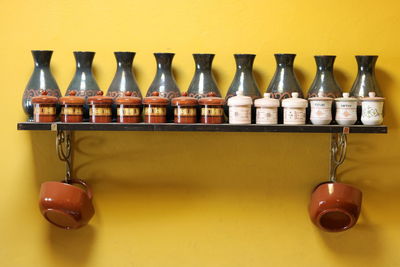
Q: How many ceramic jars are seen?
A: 13